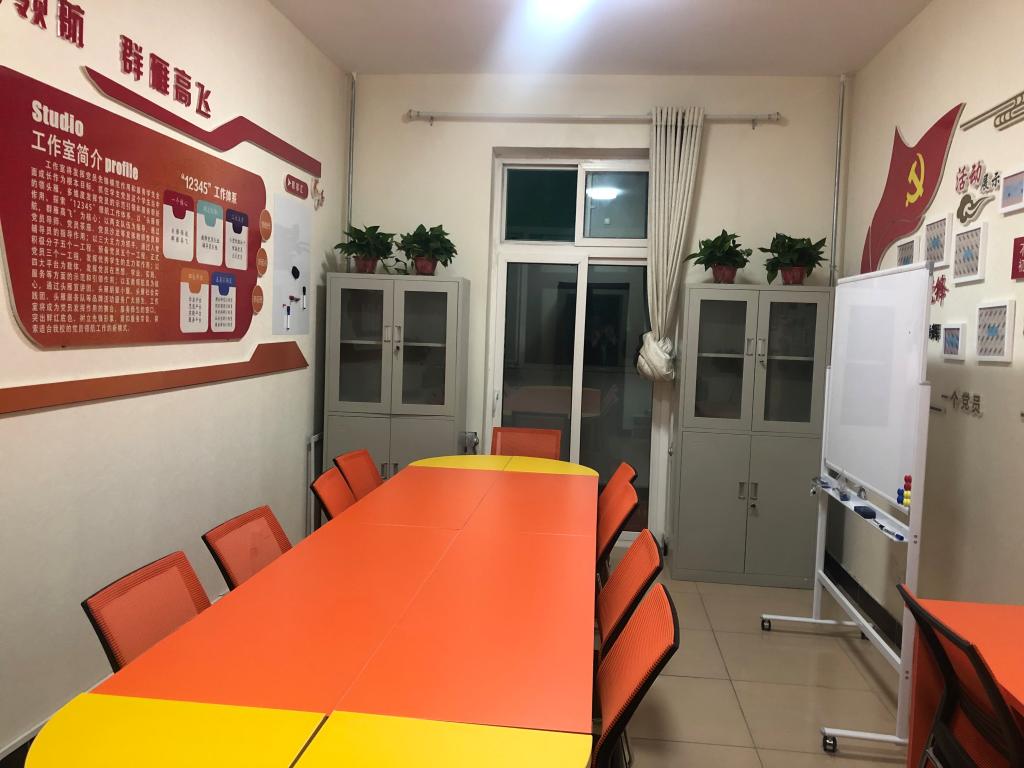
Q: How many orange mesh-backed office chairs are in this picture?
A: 10